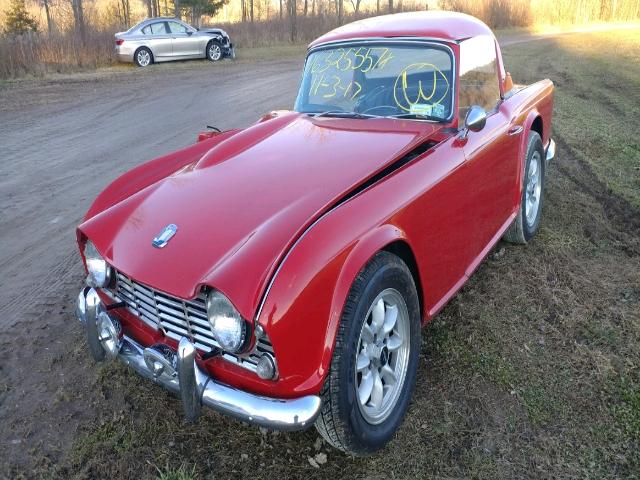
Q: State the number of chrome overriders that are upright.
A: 2